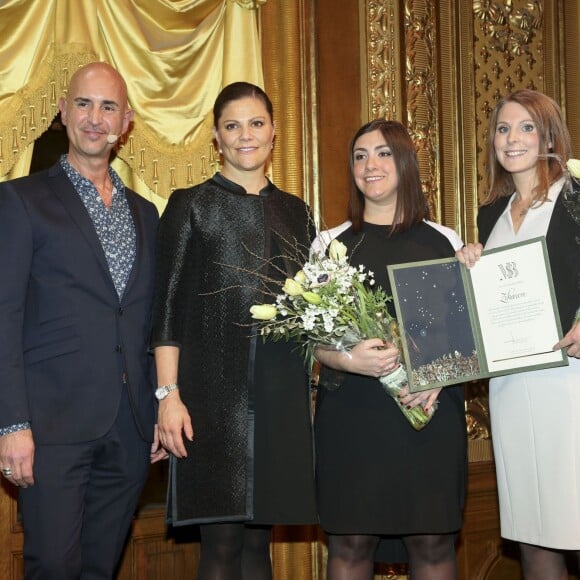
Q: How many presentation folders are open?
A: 1